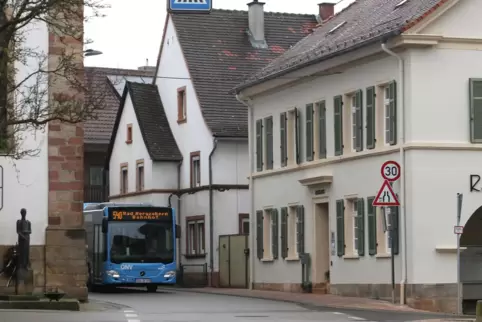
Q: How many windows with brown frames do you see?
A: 7